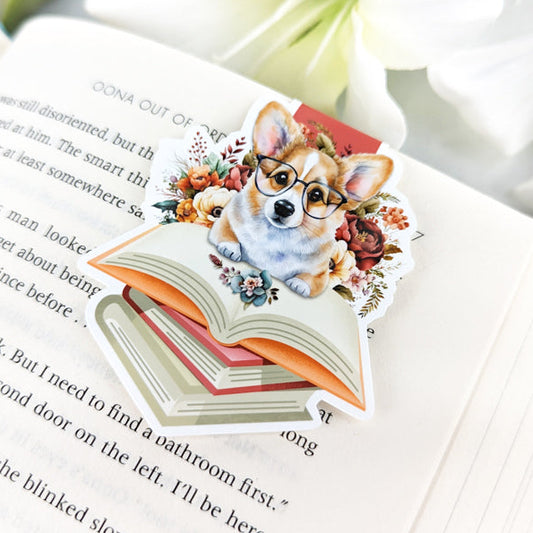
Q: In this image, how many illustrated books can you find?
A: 3